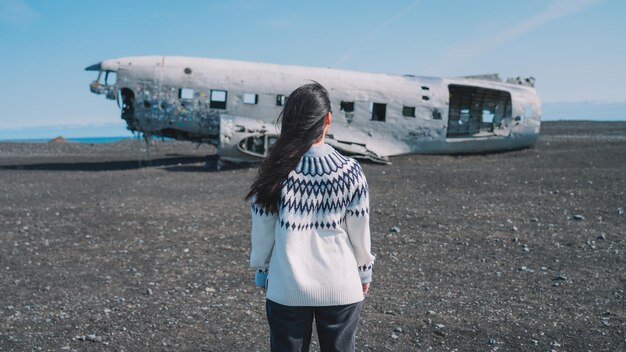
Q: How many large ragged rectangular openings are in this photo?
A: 1